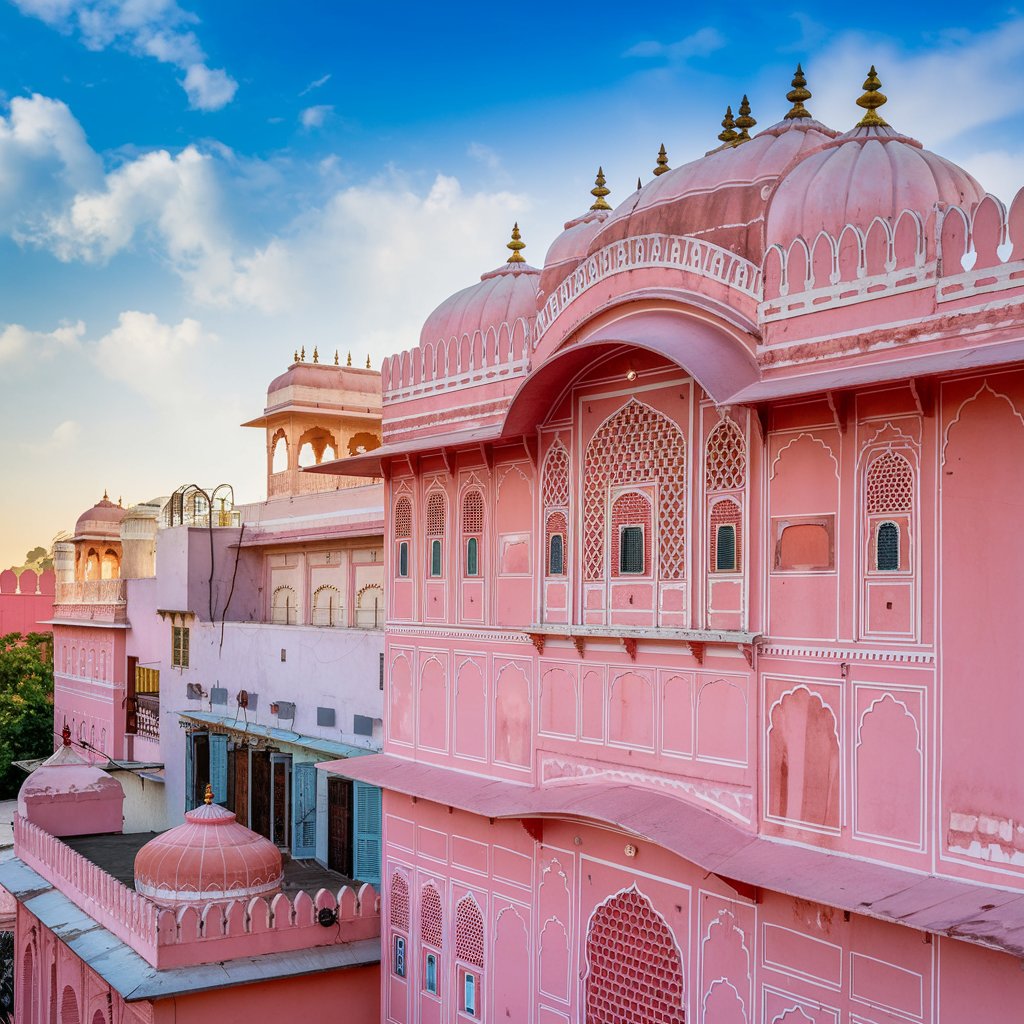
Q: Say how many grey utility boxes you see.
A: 6